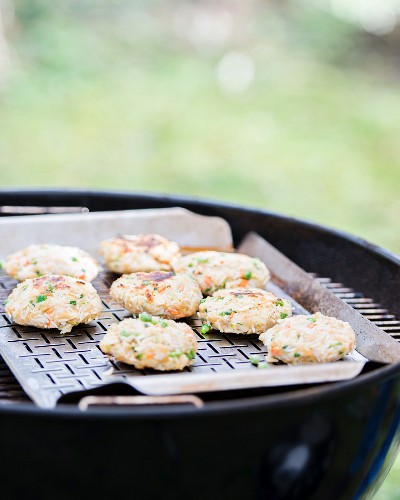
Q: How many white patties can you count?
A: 8